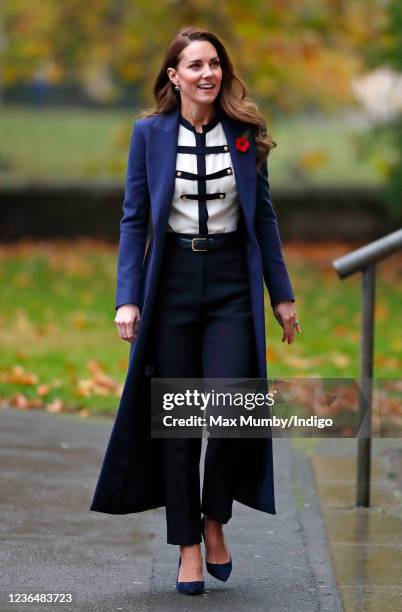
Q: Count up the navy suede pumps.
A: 2